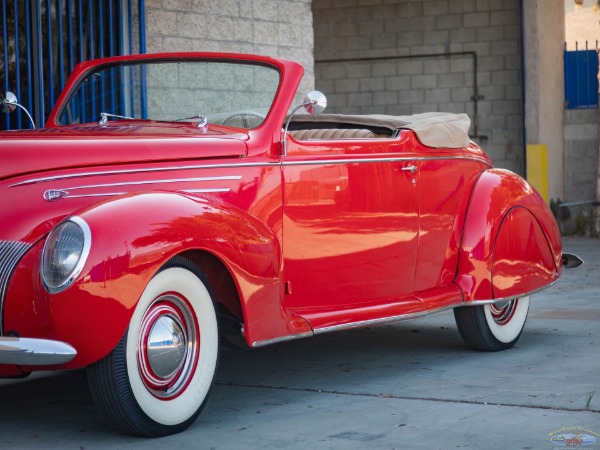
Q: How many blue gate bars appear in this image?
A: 14